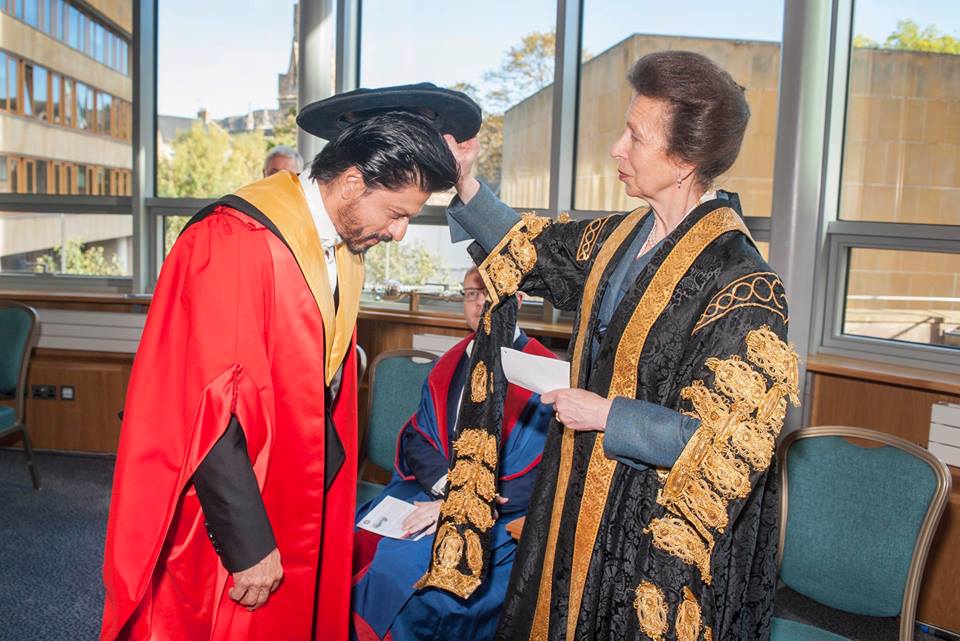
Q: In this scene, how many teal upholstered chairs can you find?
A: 3